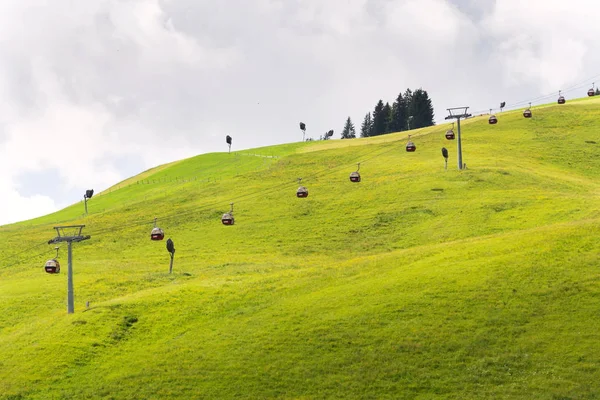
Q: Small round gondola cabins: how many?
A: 11